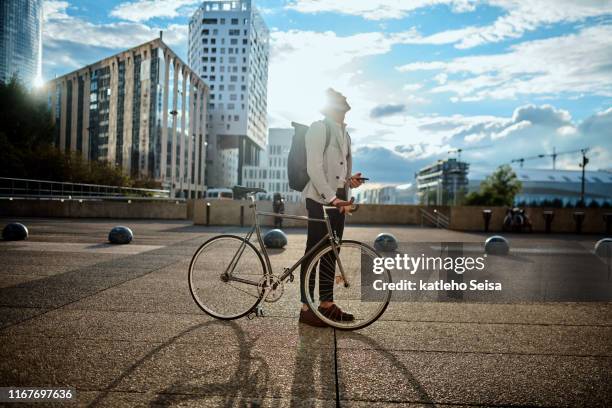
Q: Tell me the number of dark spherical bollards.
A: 6